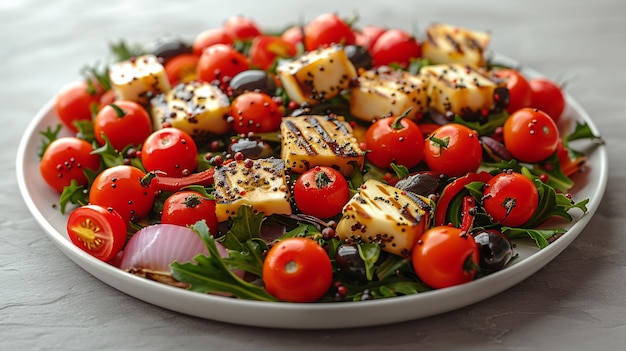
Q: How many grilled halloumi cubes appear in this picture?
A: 9